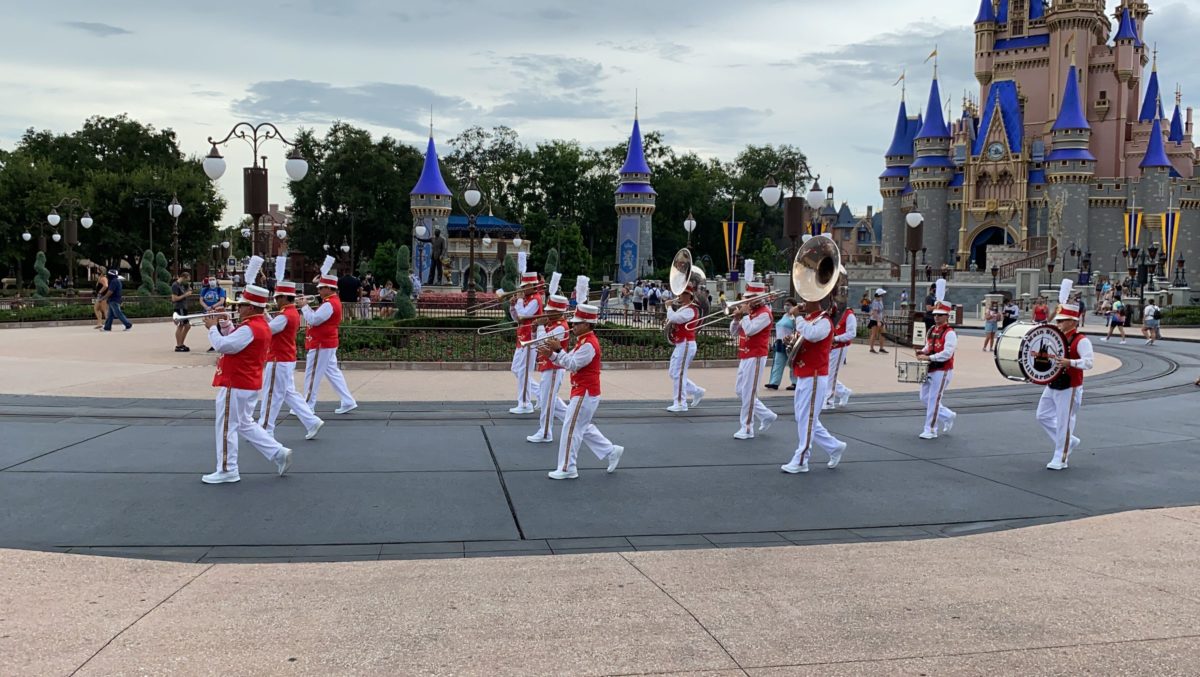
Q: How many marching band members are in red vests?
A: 12